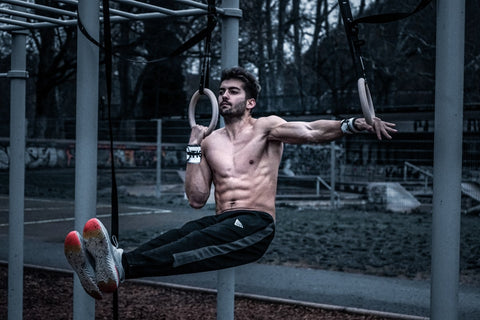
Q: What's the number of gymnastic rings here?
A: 2